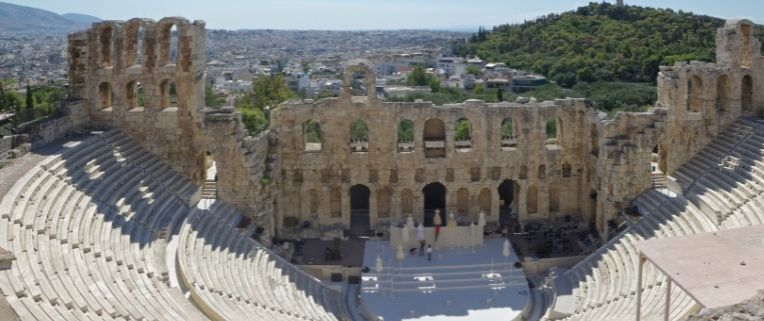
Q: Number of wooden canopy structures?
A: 1